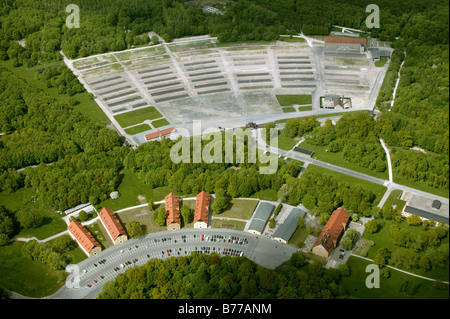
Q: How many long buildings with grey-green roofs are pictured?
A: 2